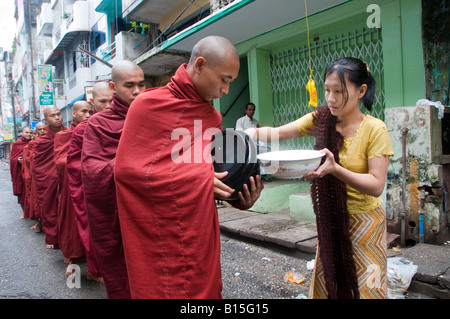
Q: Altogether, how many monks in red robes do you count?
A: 8